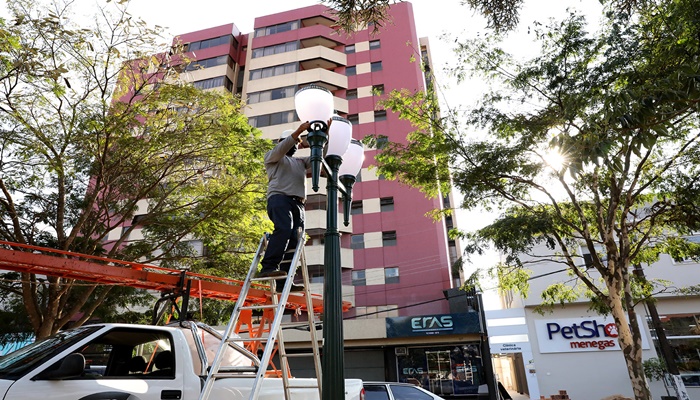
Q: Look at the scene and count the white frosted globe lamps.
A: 3